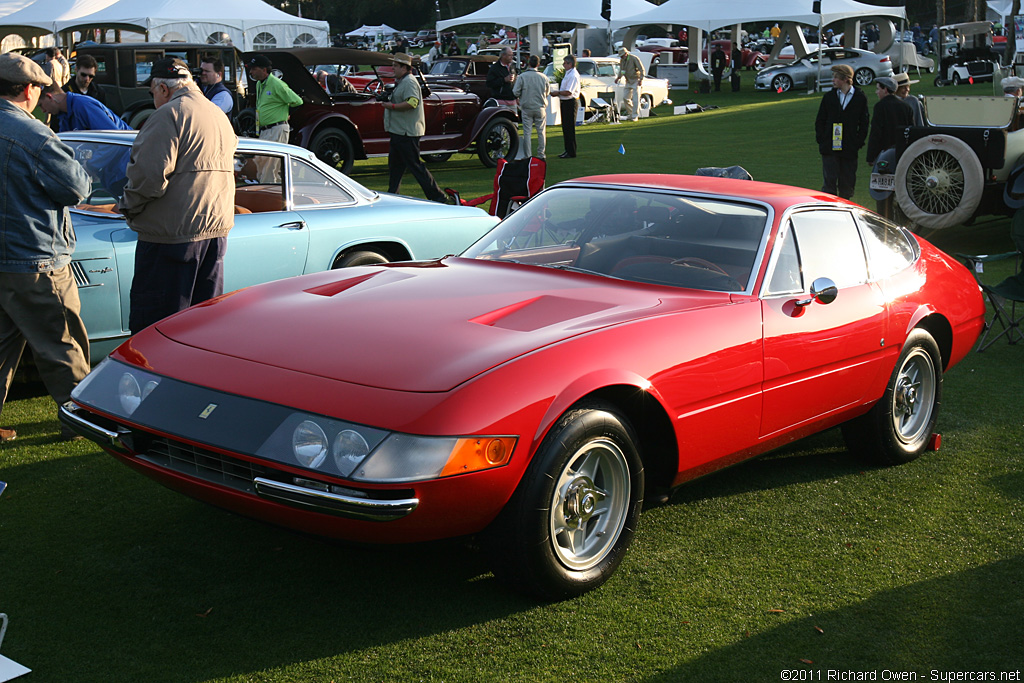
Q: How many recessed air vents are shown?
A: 2